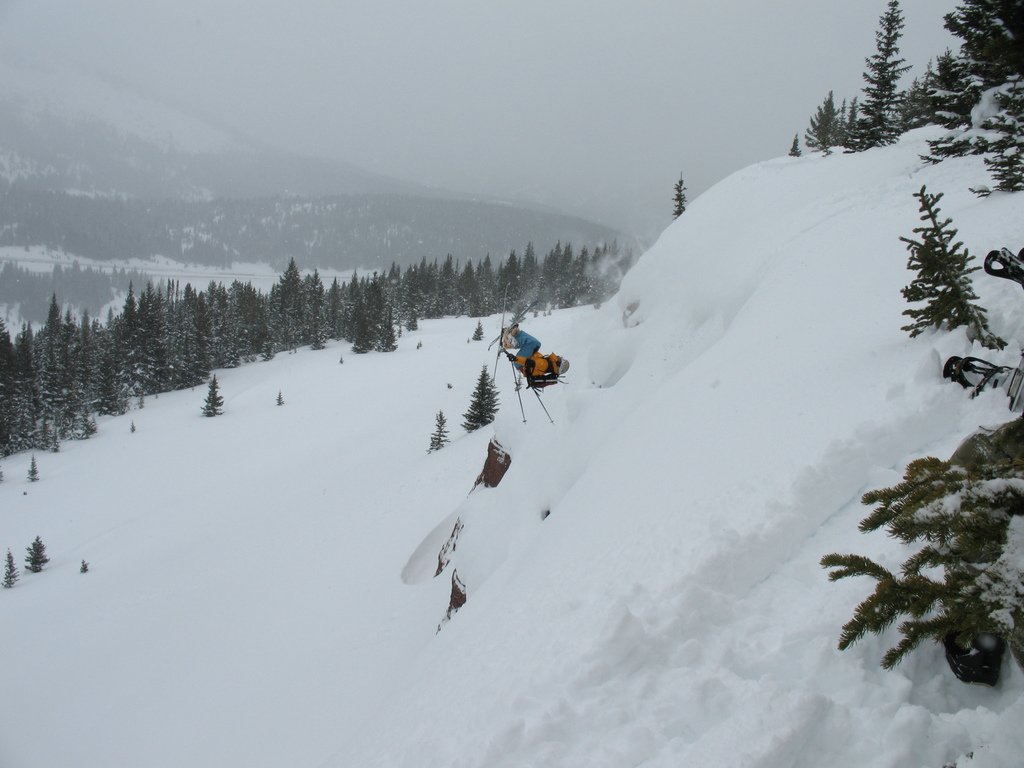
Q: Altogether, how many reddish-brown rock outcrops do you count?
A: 3